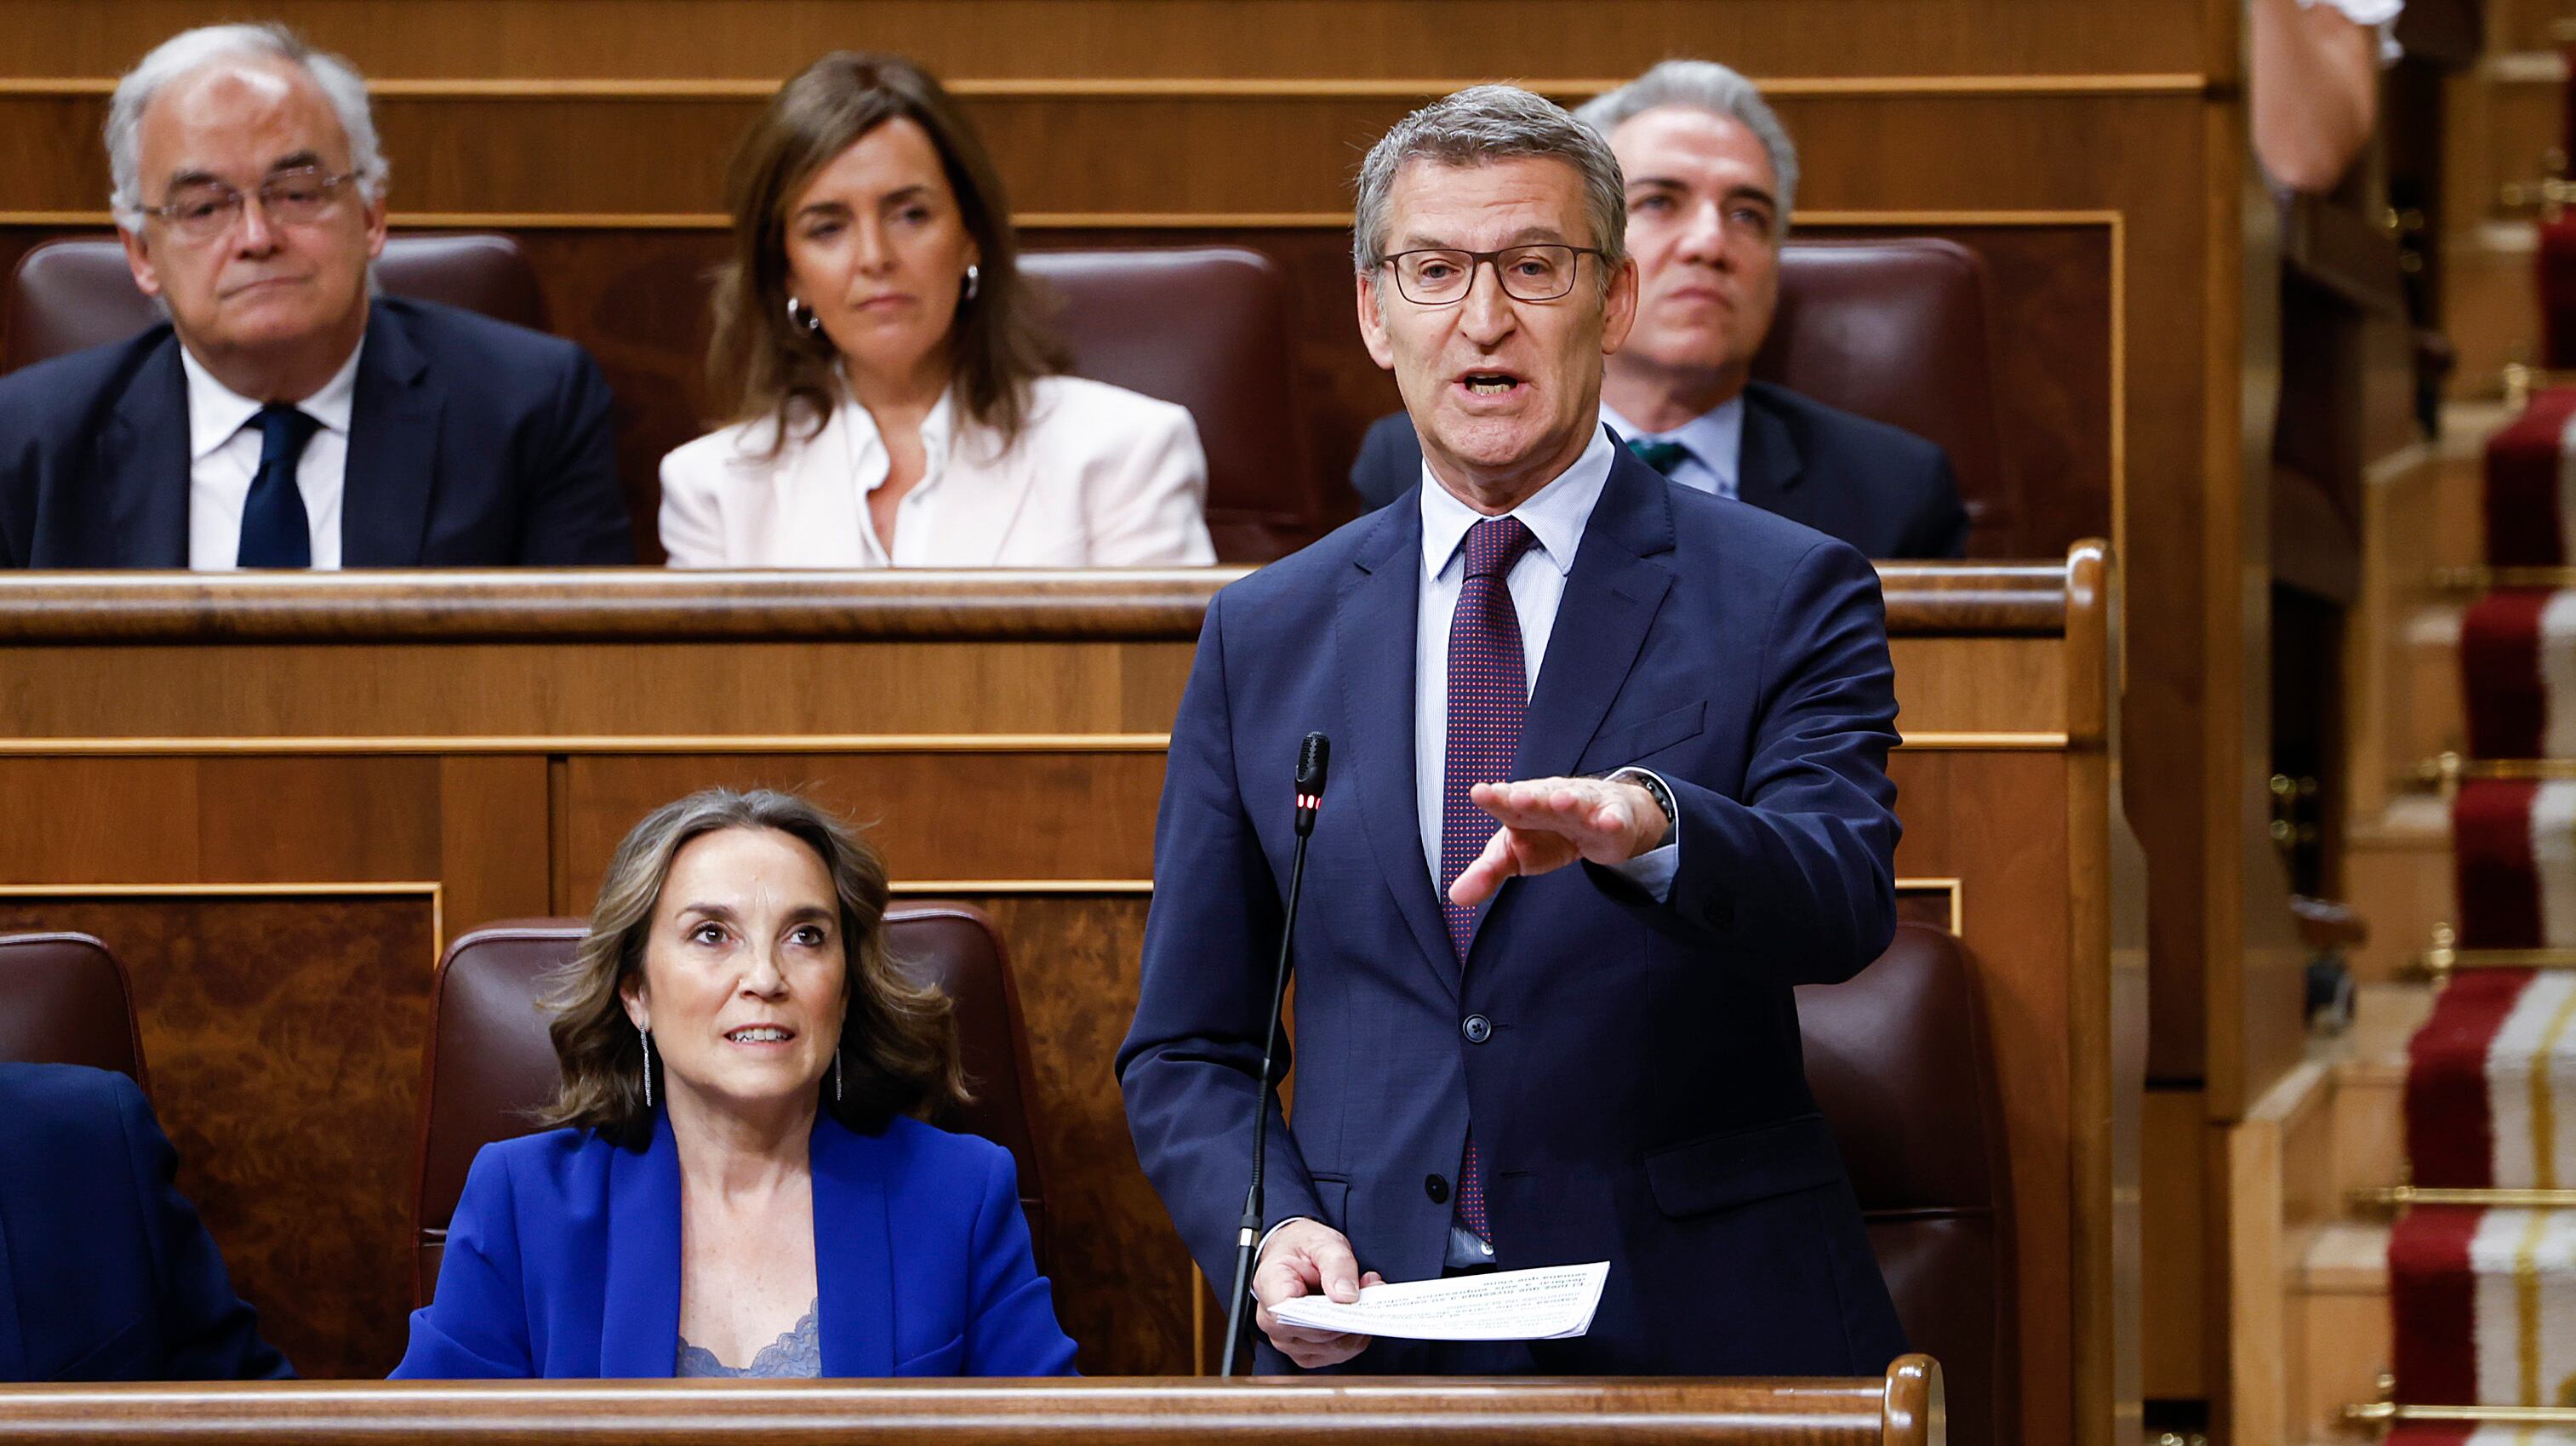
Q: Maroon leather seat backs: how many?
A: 6